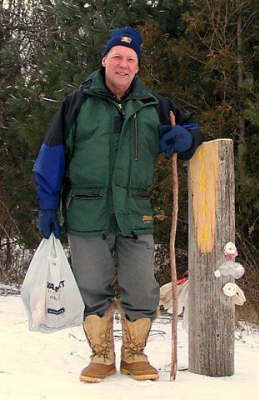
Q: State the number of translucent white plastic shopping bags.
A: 1